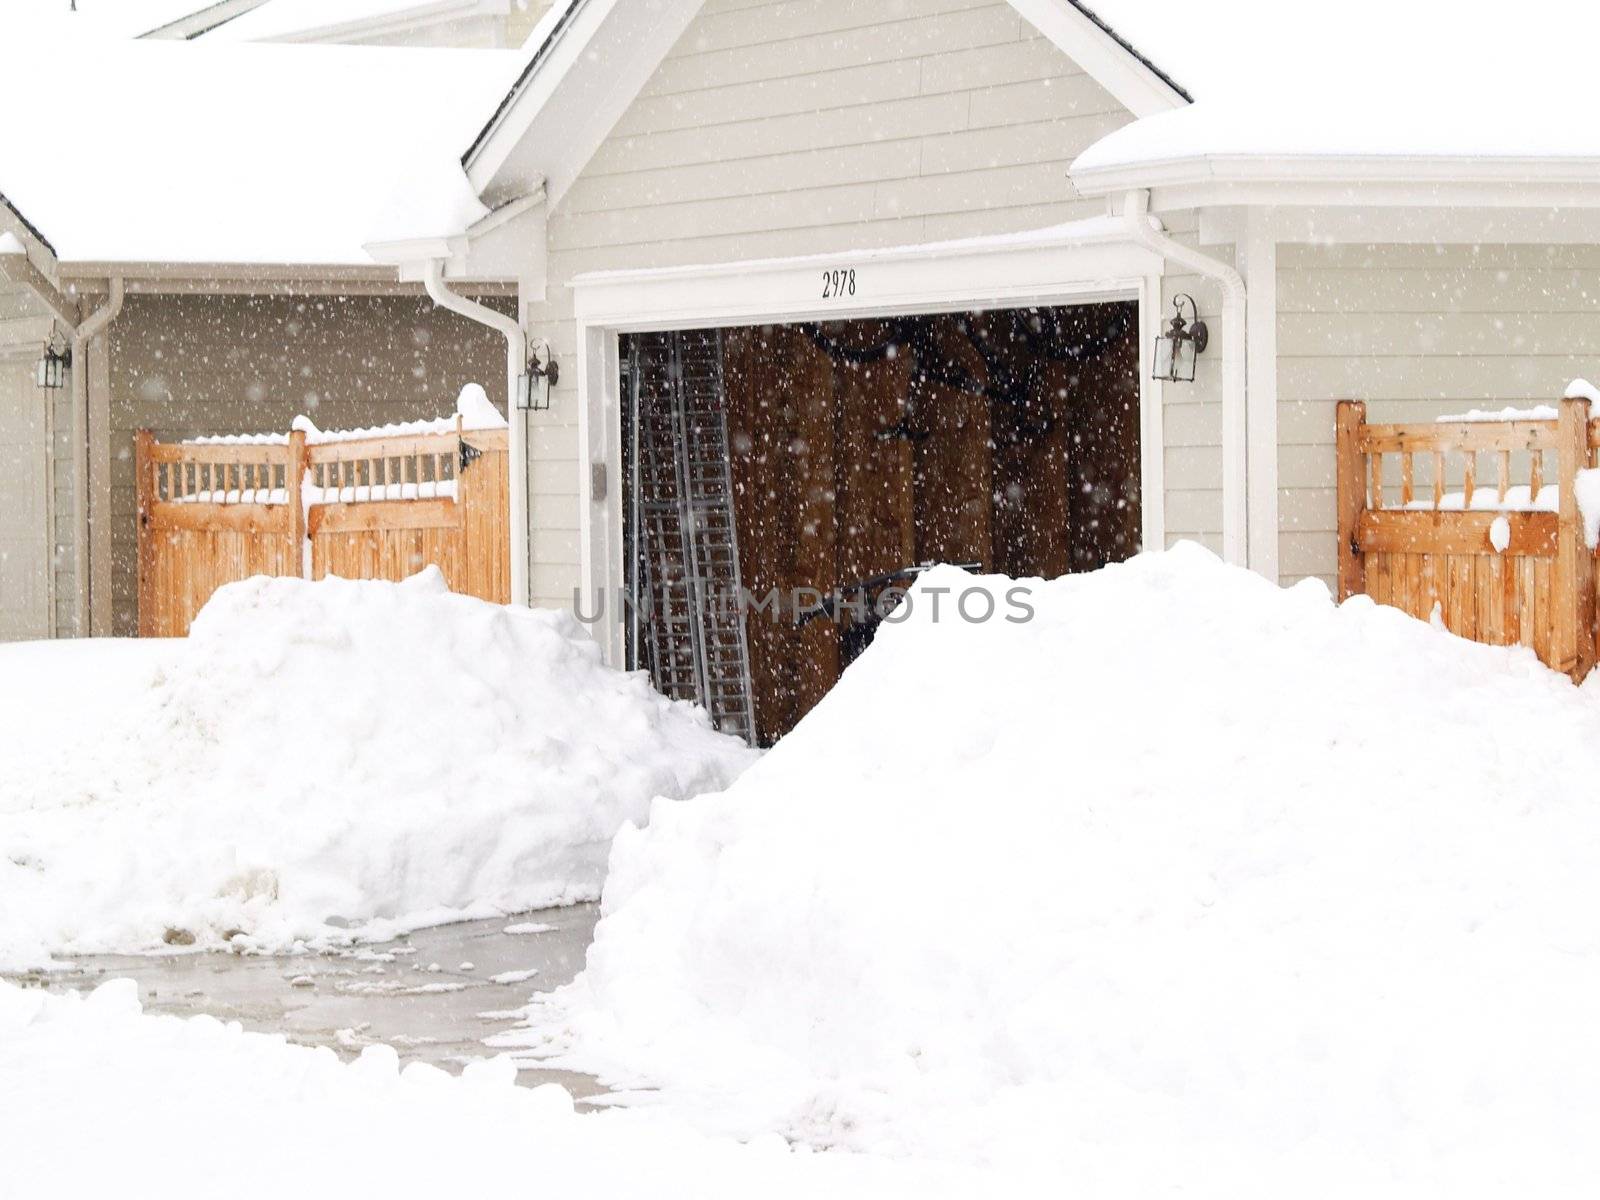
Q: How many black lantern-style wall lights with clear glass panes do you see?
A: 3